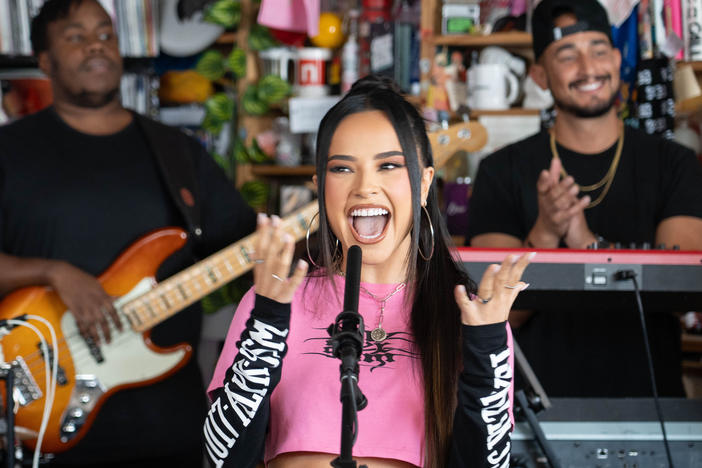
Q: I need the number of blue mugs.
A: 0